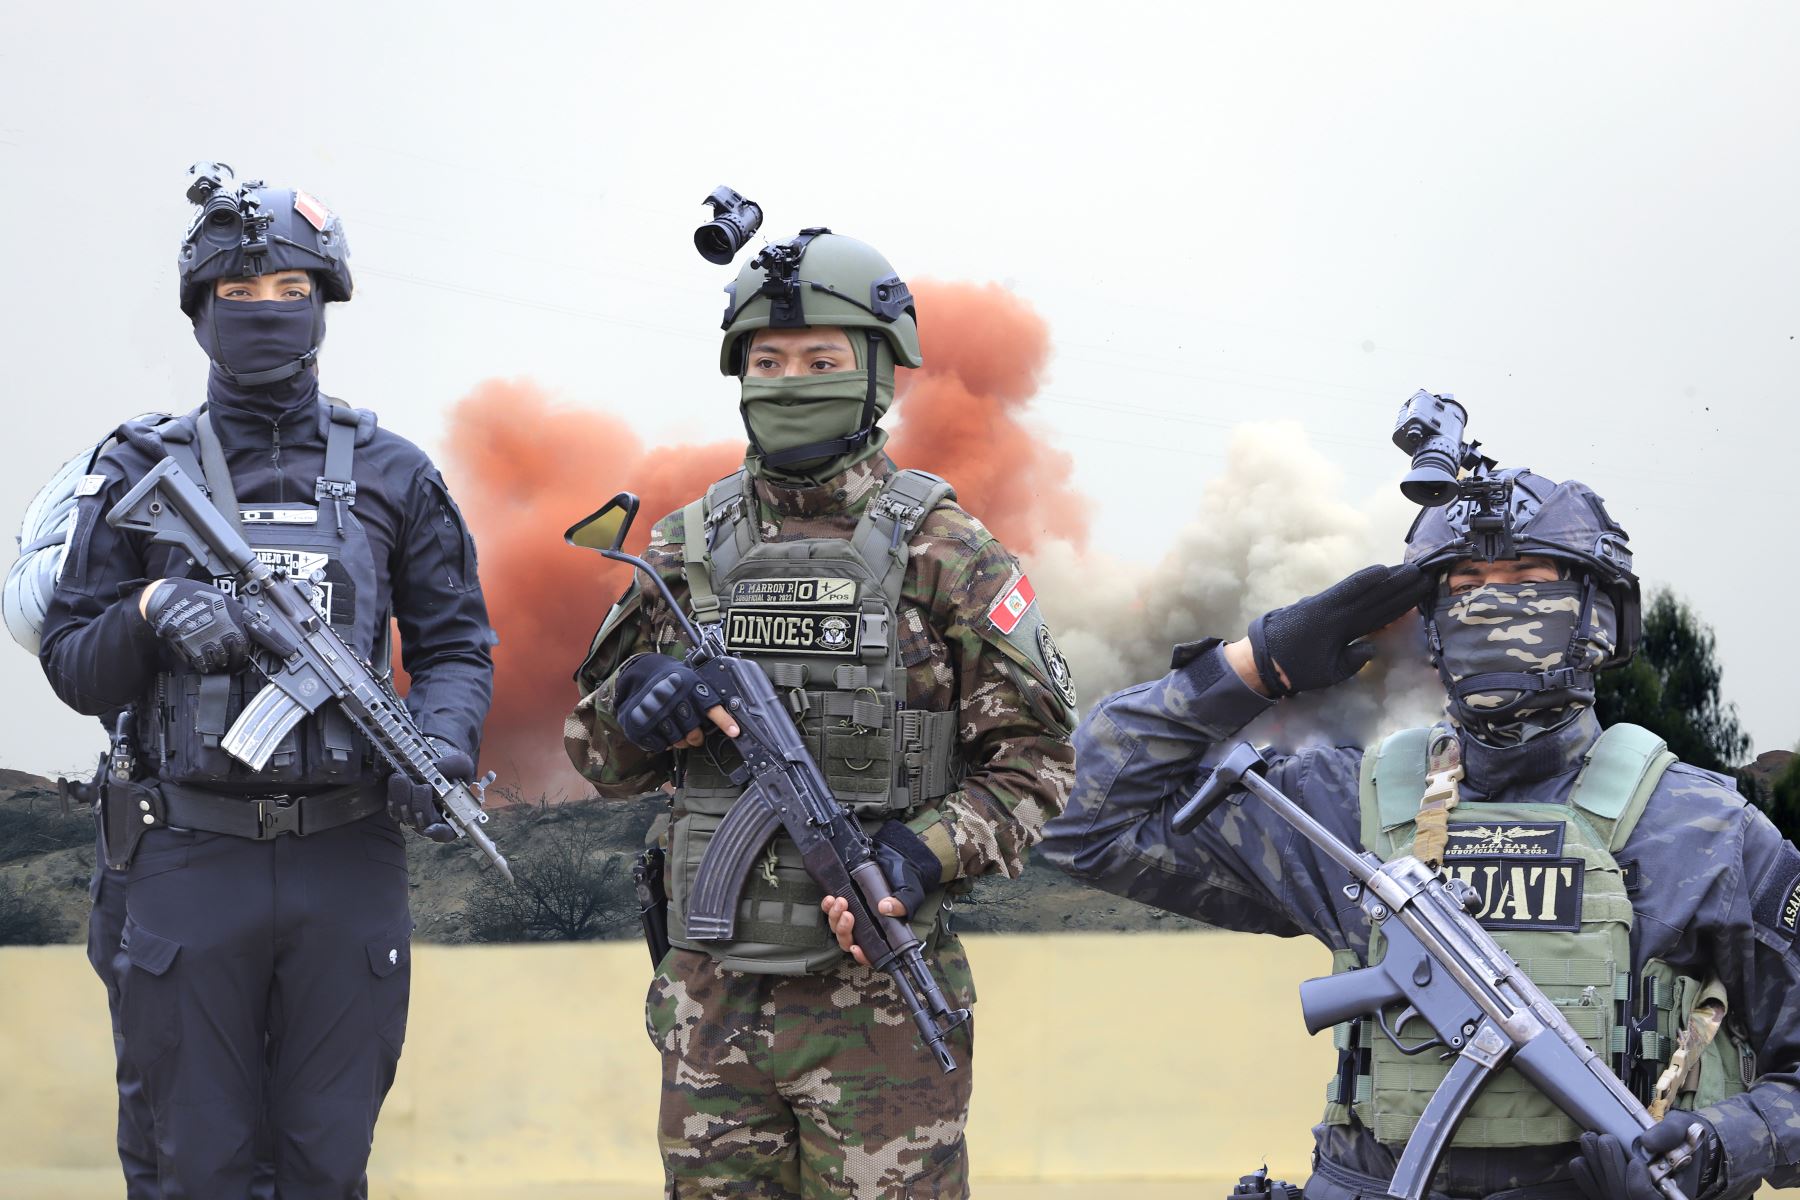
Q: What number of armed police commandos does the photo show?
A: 3